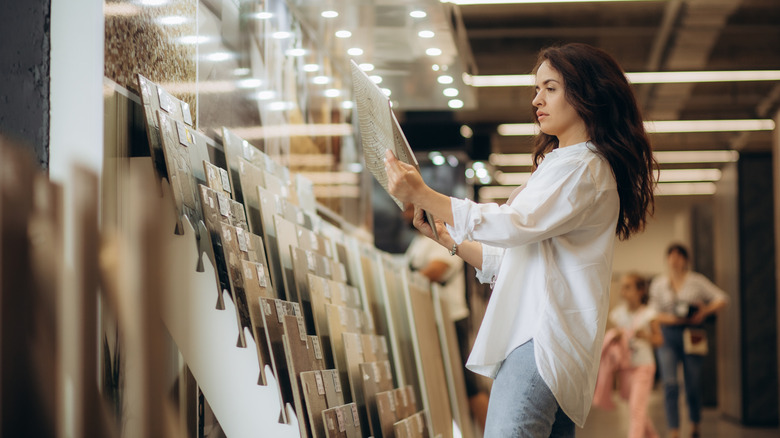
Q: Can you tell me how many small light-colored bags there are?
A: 1